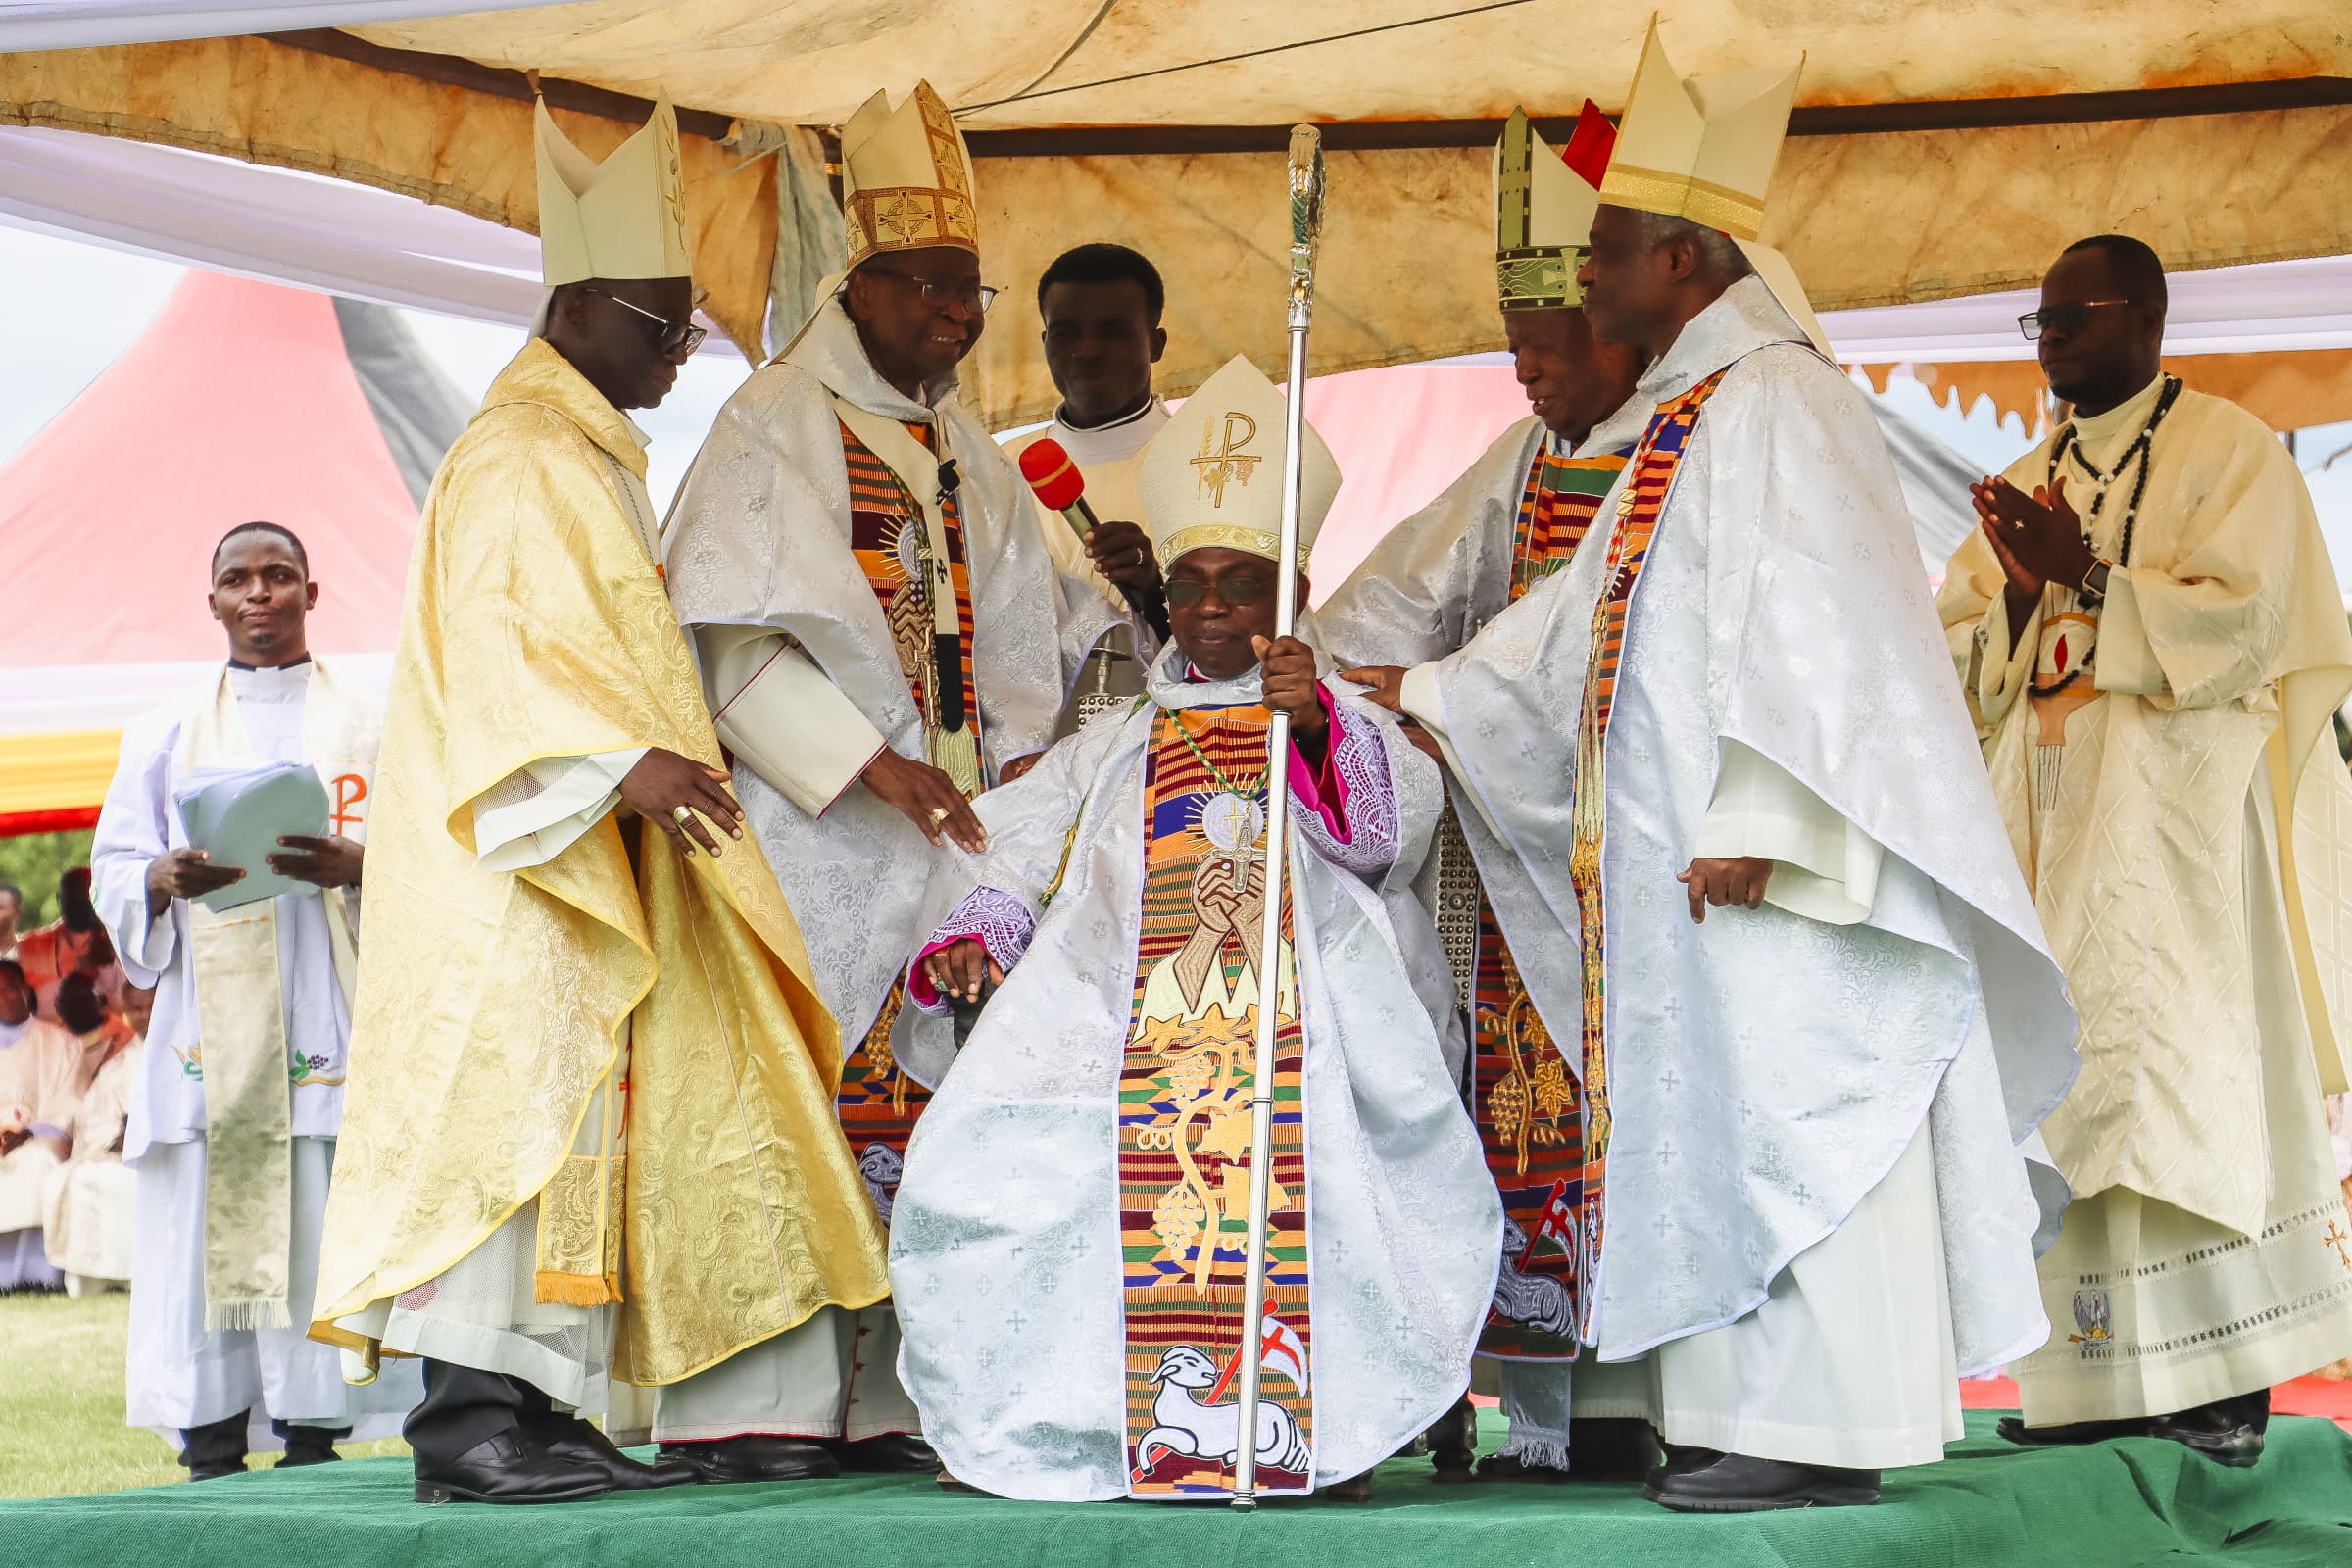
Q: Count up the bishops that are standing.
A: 4